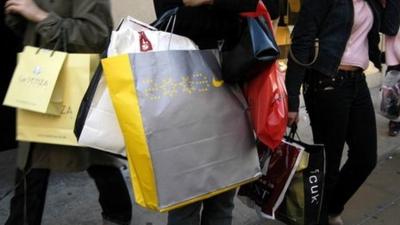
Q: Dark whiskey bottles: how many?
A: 0